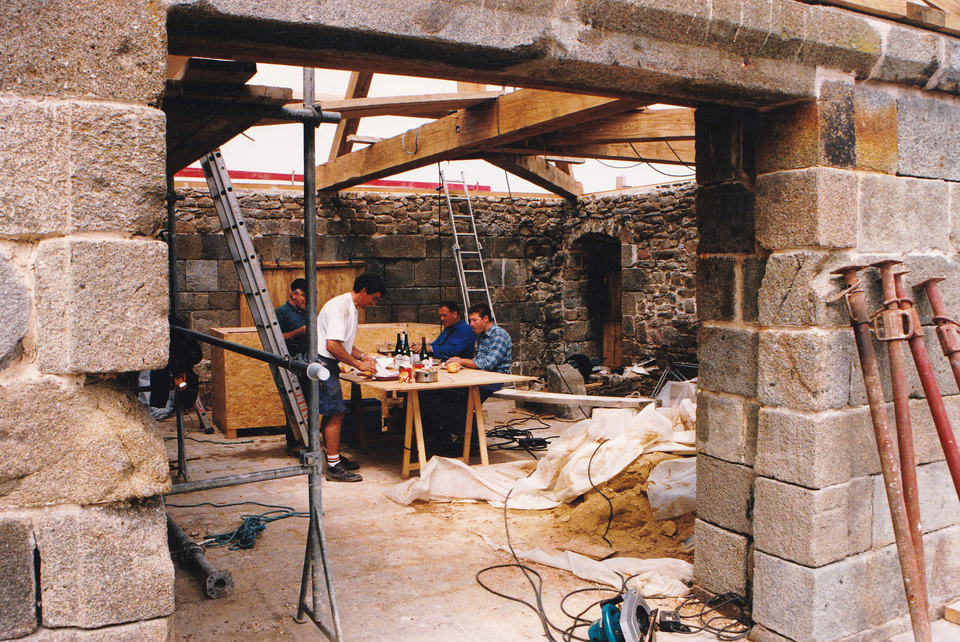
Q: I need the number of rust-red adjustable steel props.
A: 4